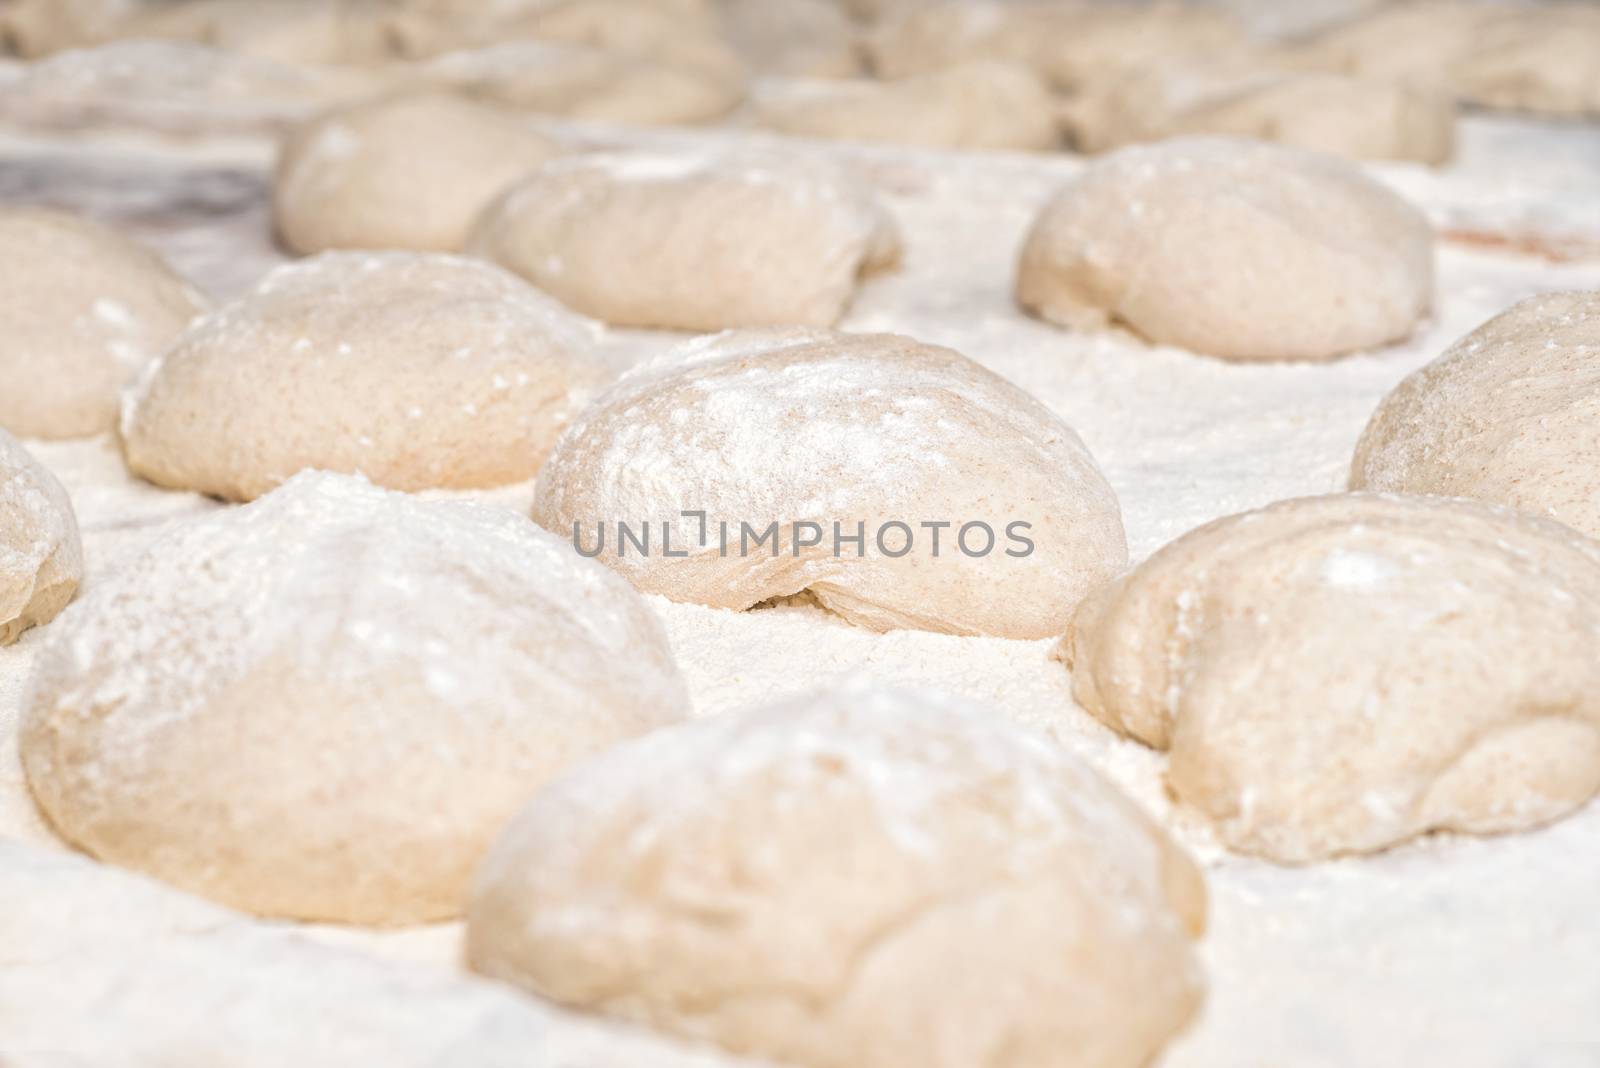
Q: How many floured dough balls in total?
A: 11